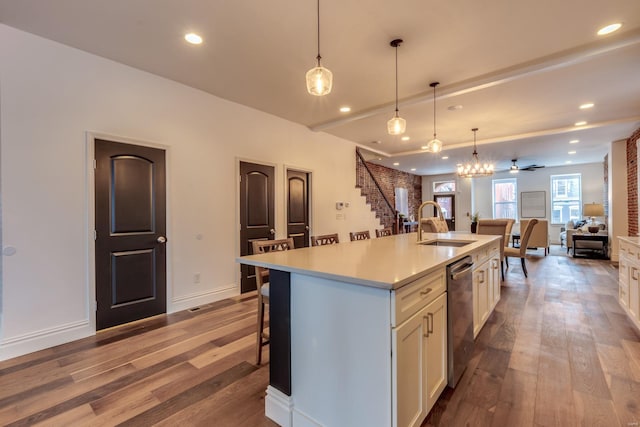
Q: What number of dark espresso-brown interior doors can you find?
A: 3